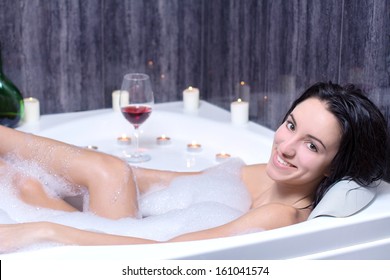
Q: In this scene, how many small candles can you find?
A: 5